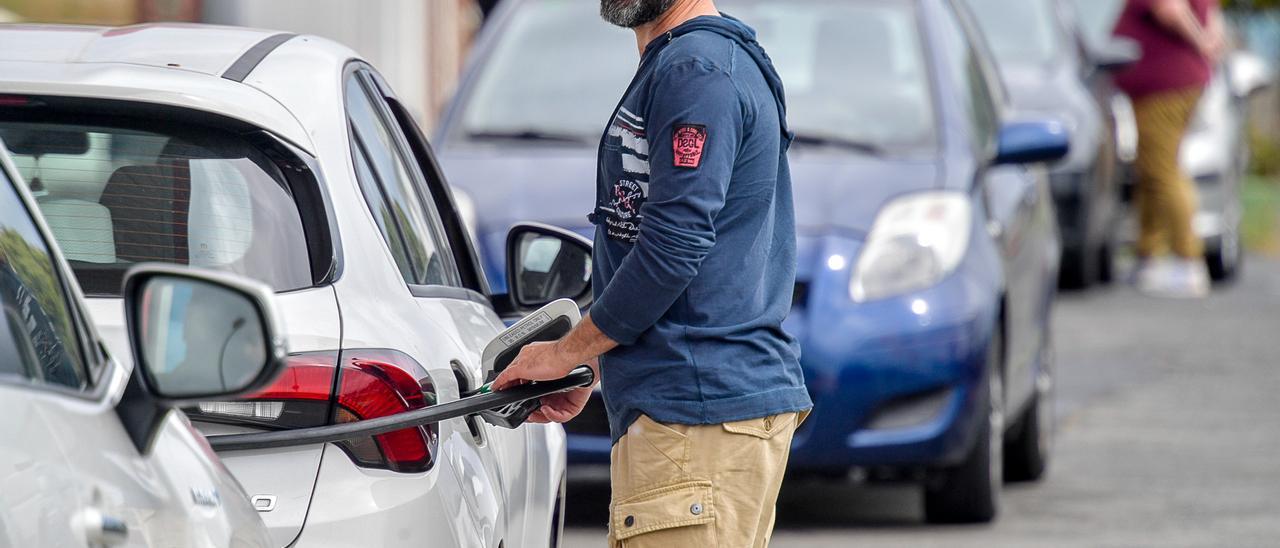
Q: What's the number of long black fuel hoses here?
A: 1